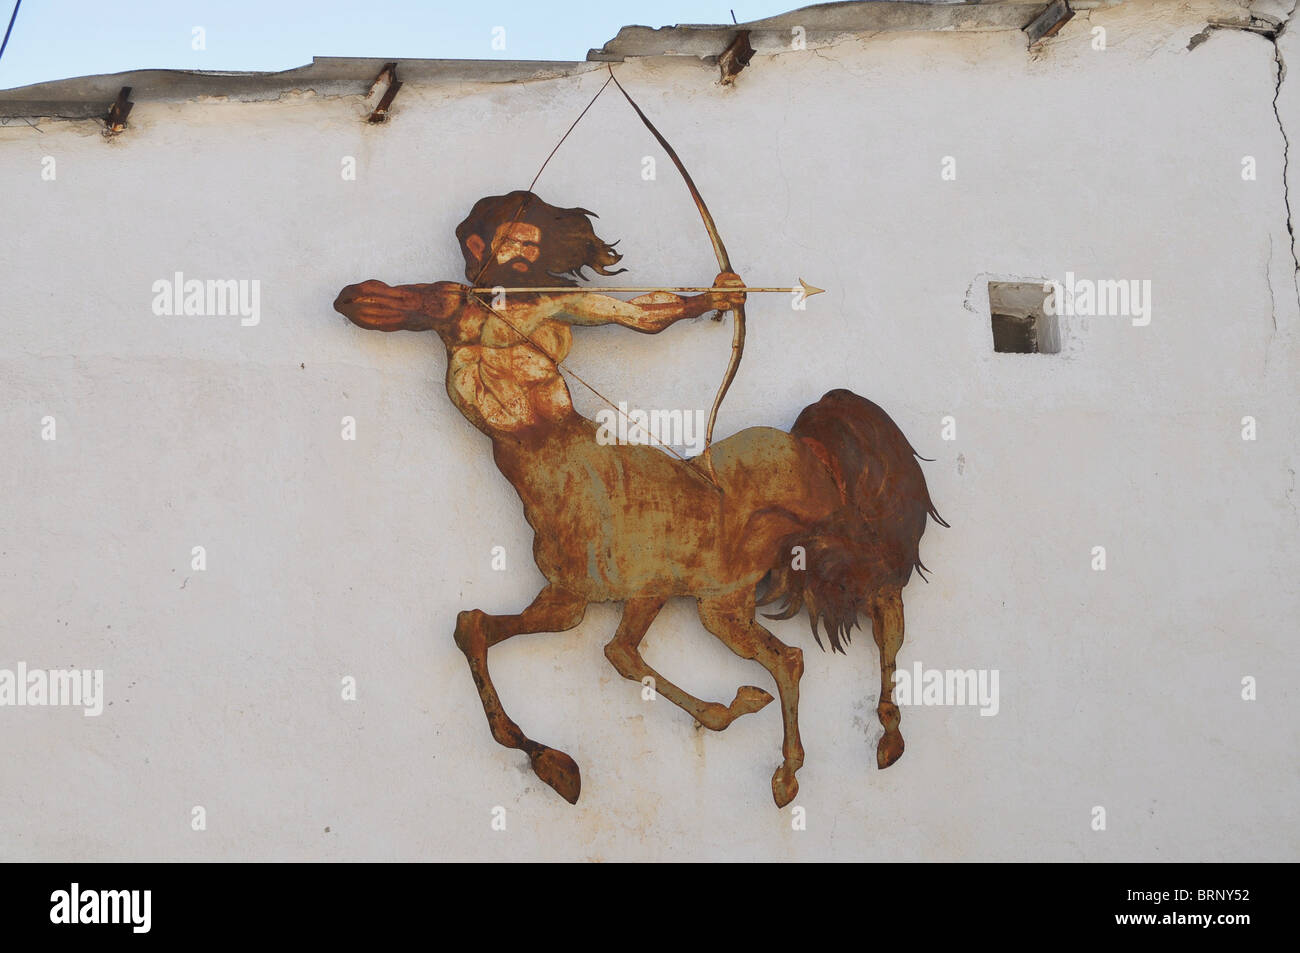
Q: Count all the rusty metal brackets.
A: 4